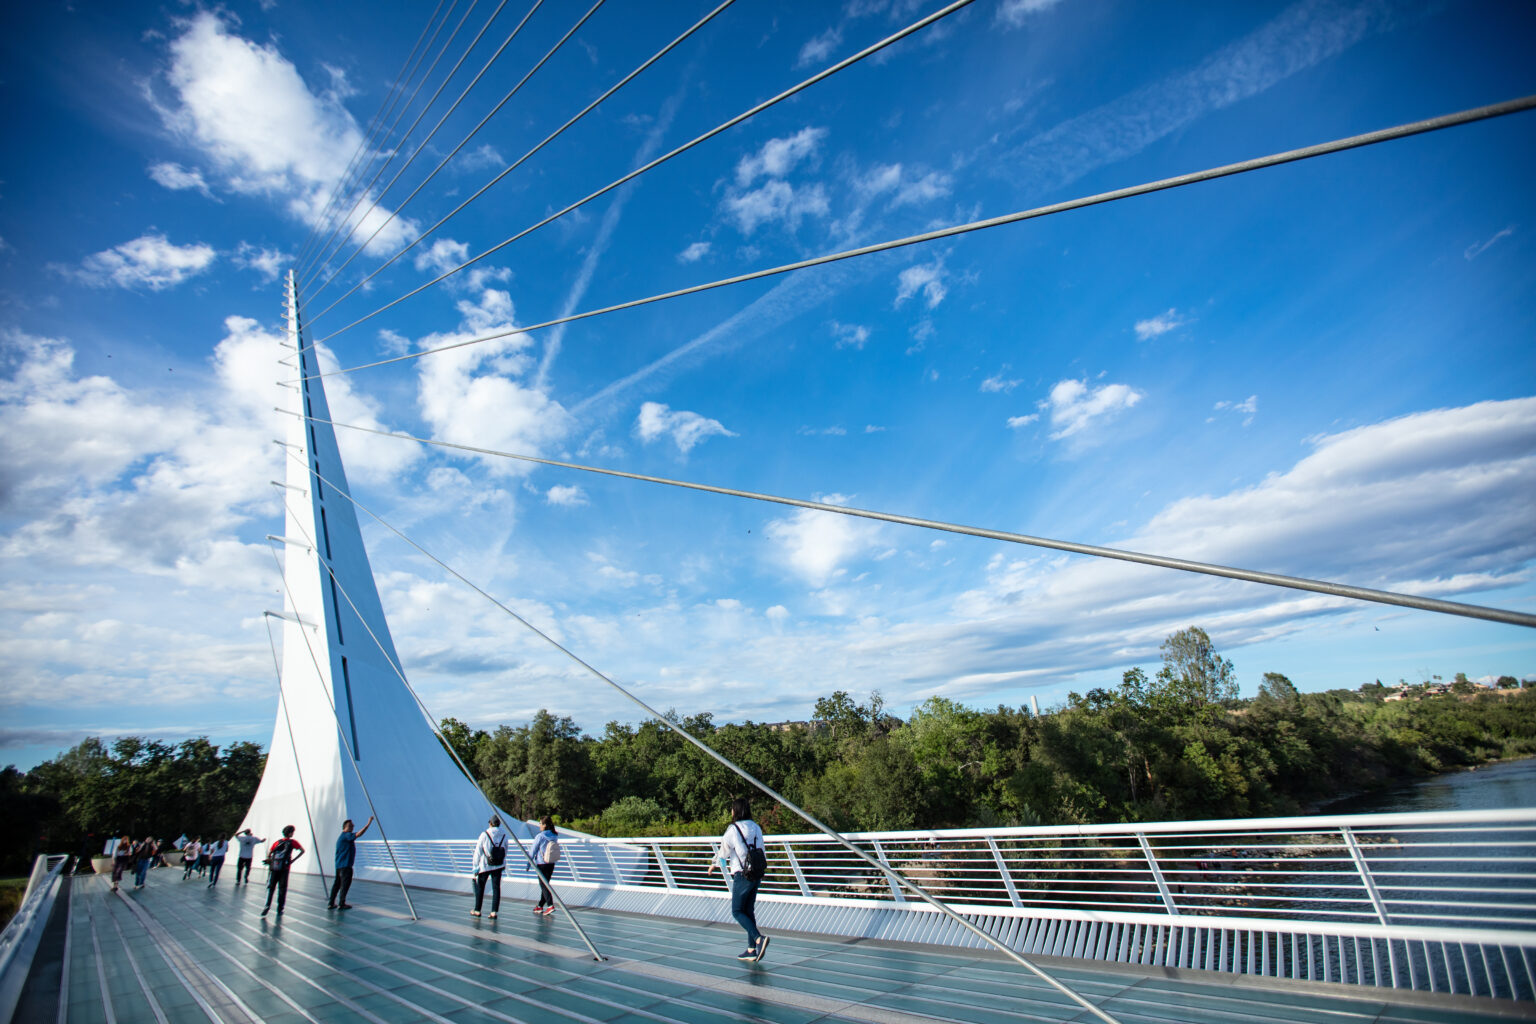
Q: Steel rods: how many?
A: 14